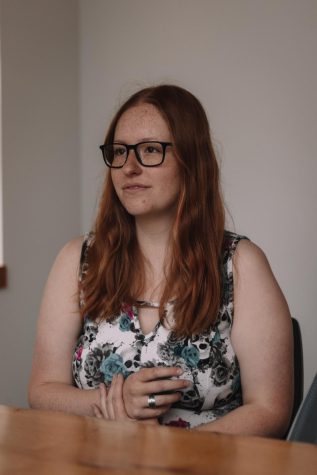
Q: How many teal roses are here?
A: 3